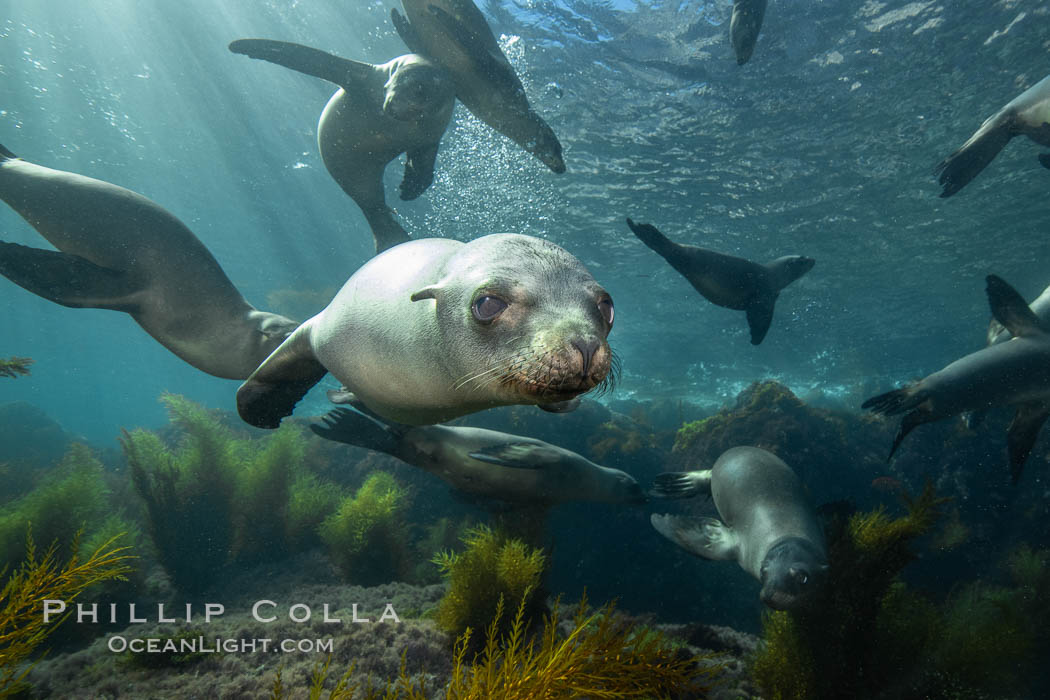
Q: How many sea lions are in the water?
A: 11